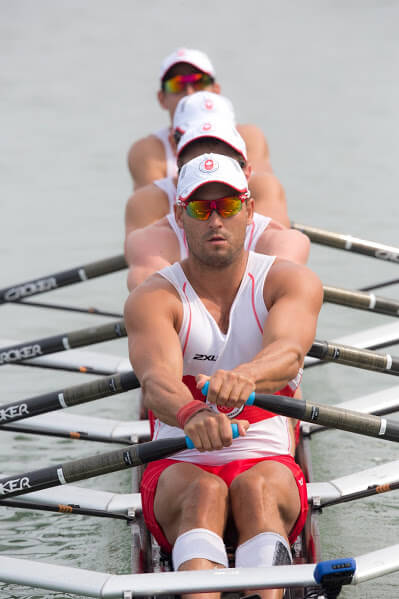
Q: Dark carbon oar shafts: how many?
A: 8